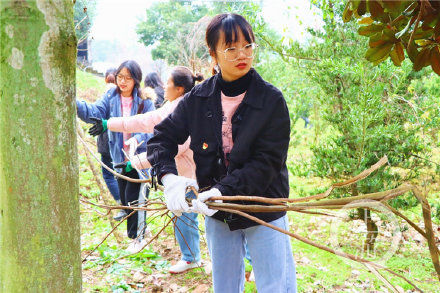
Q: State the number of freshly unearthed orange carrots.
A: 0